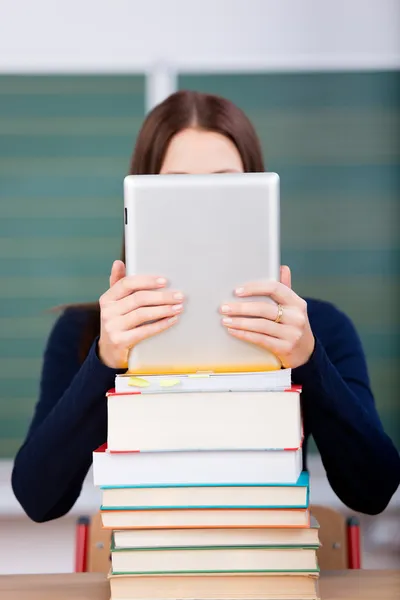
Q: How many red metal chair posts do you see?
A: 2